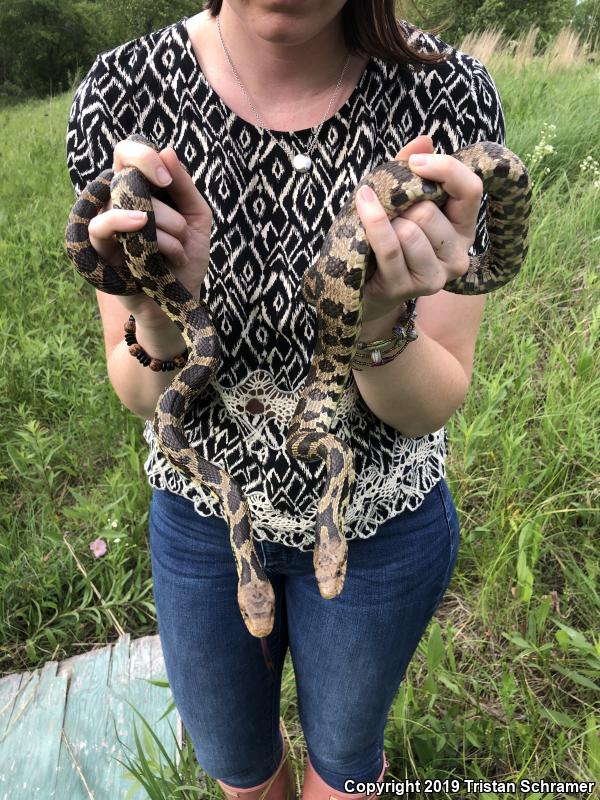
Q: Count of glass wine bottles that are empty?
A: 0